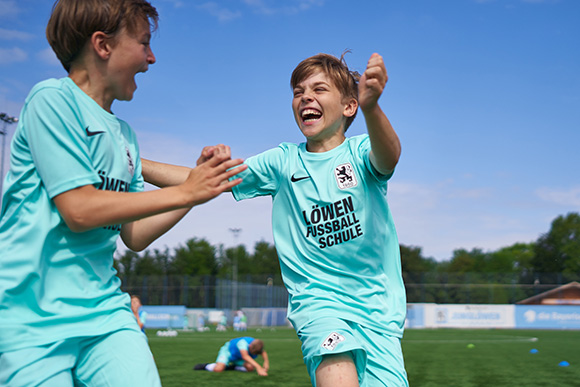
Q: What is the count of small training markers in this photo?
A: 3